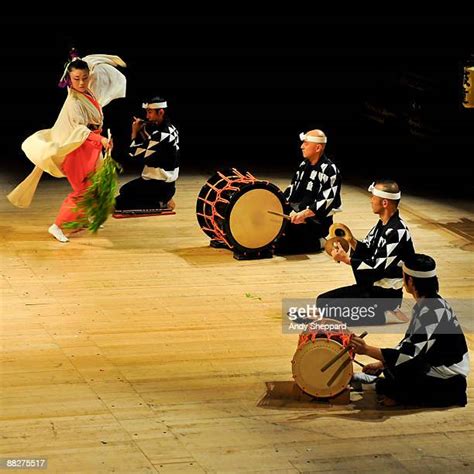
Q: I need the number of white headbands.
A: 4